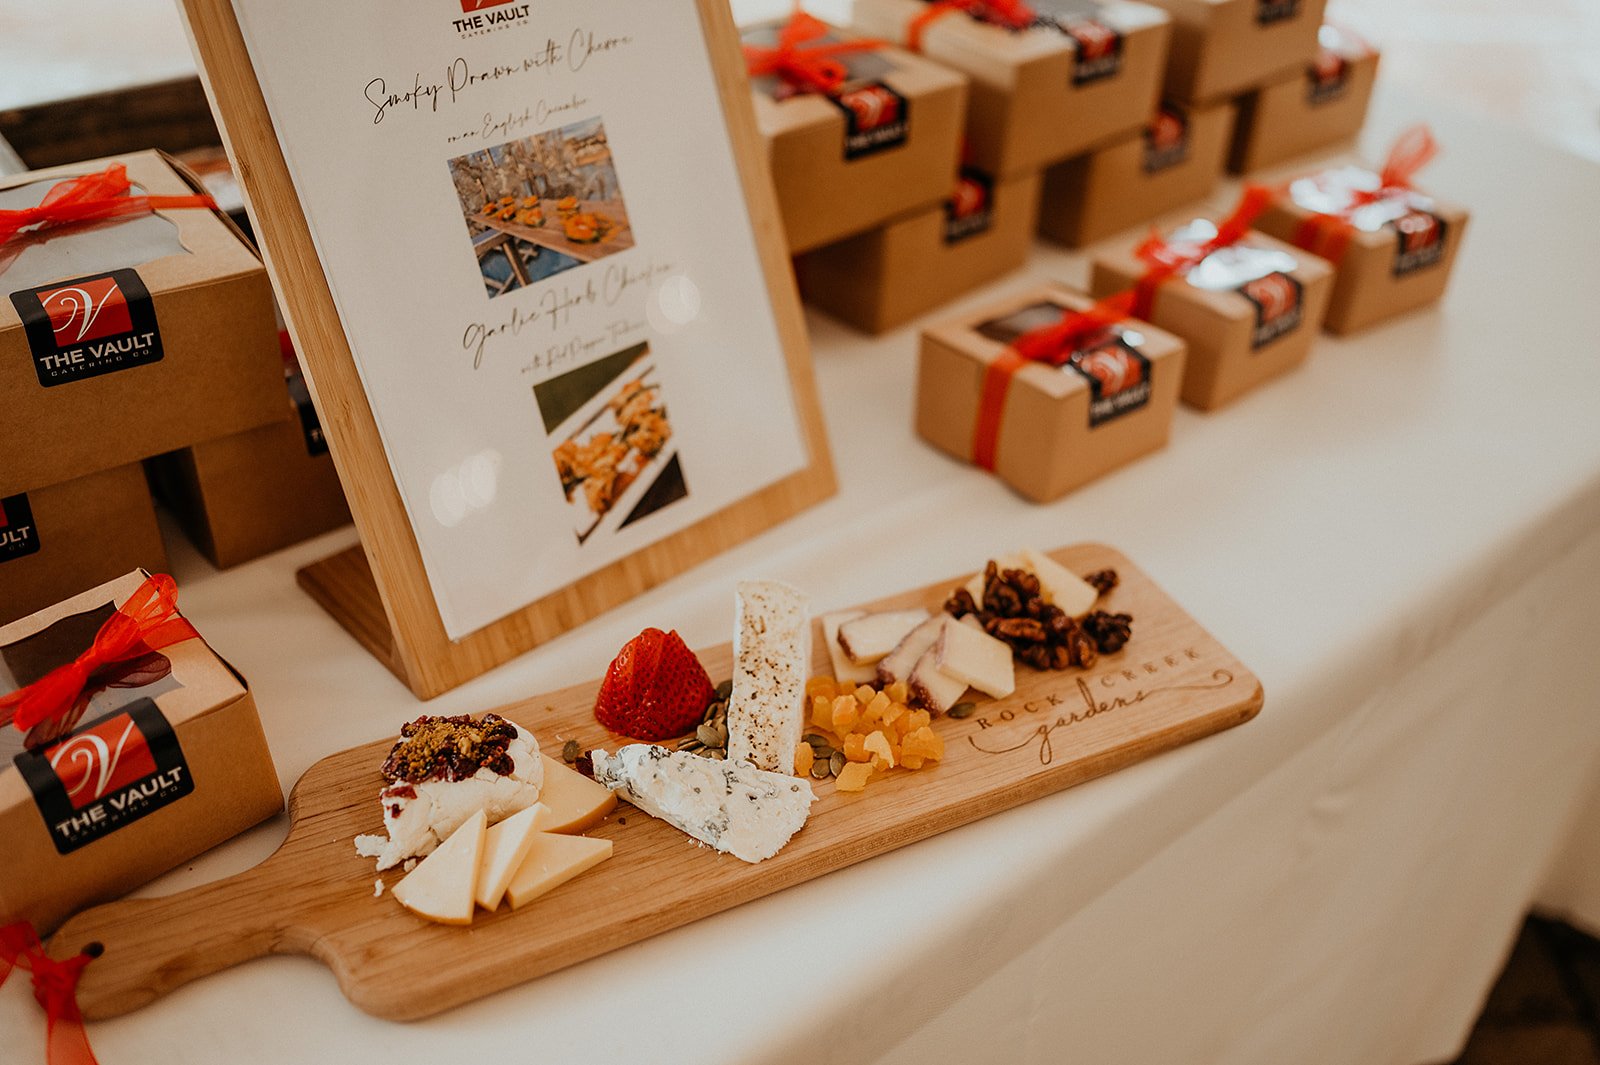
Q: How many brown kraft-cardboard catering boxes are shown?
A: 13